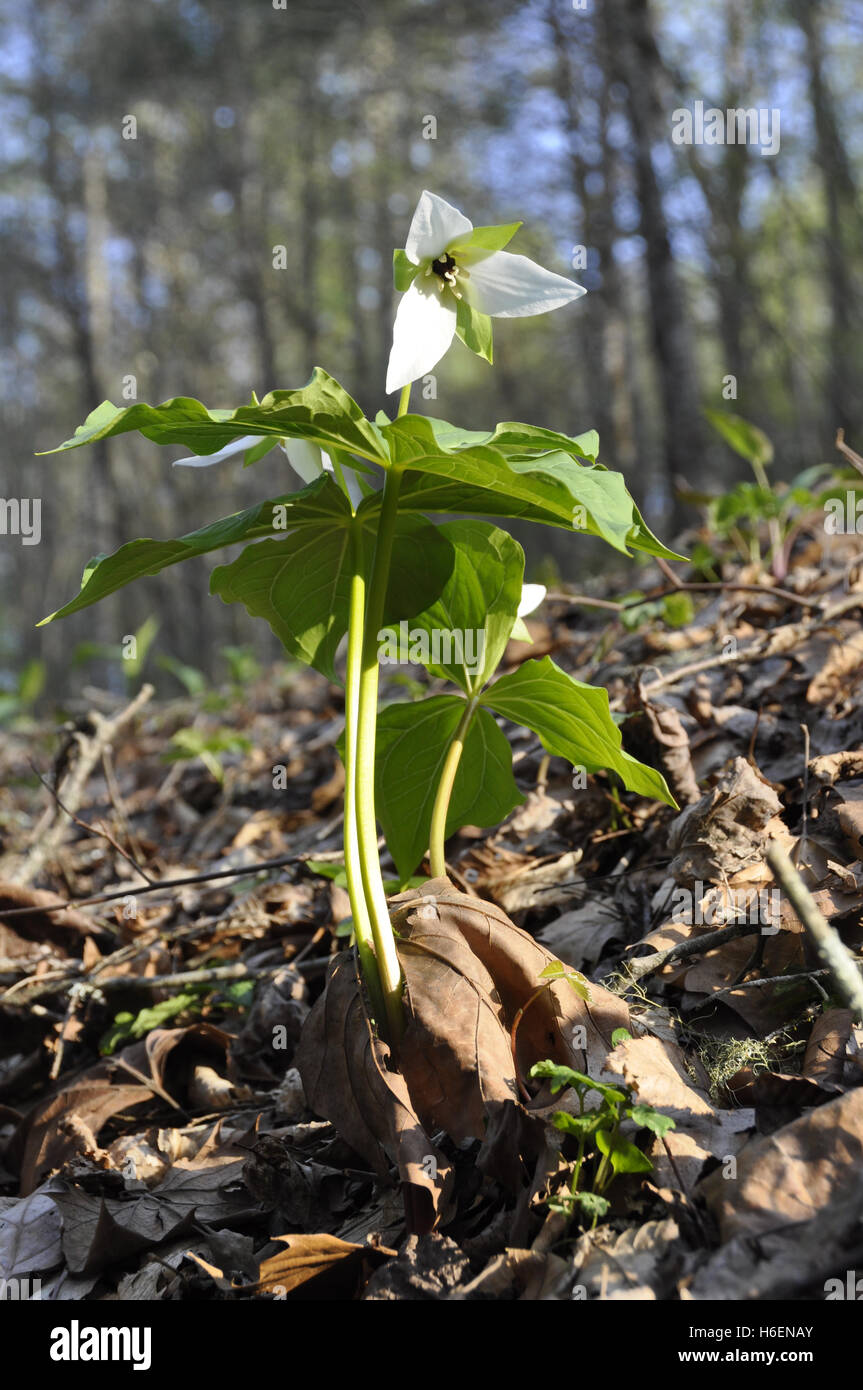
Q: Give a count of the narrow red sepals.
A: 0